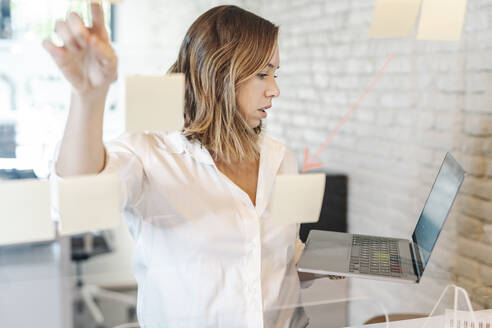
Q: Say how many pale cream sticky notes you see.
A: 6